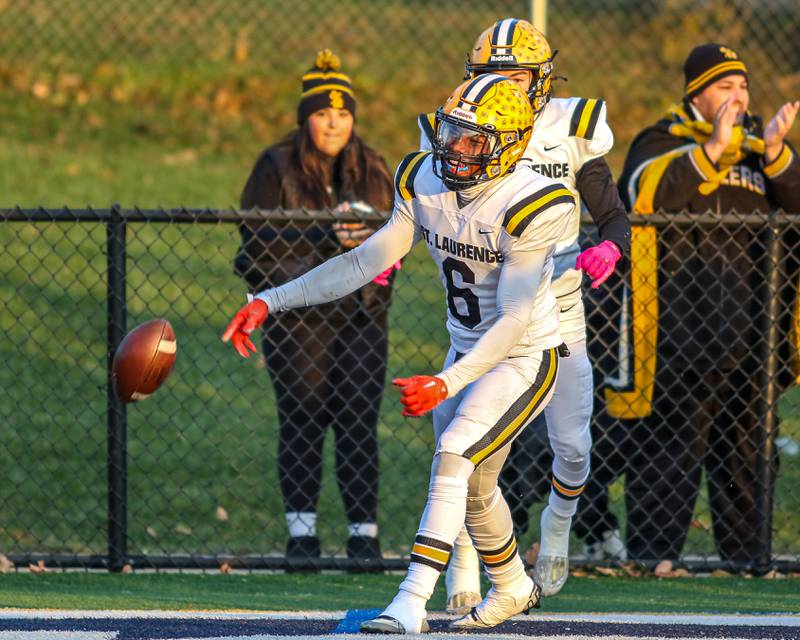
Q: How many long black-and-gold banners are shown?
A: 1